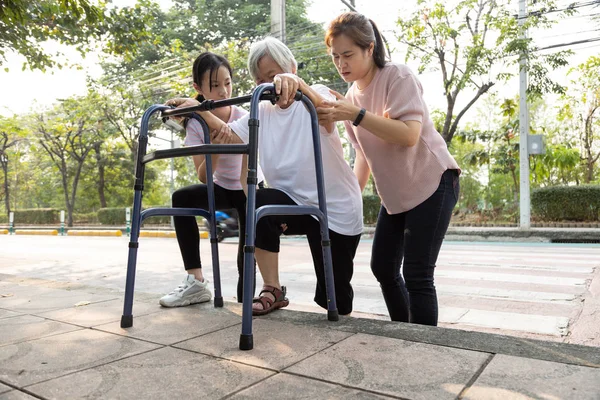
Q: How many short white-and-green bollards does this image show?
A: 3